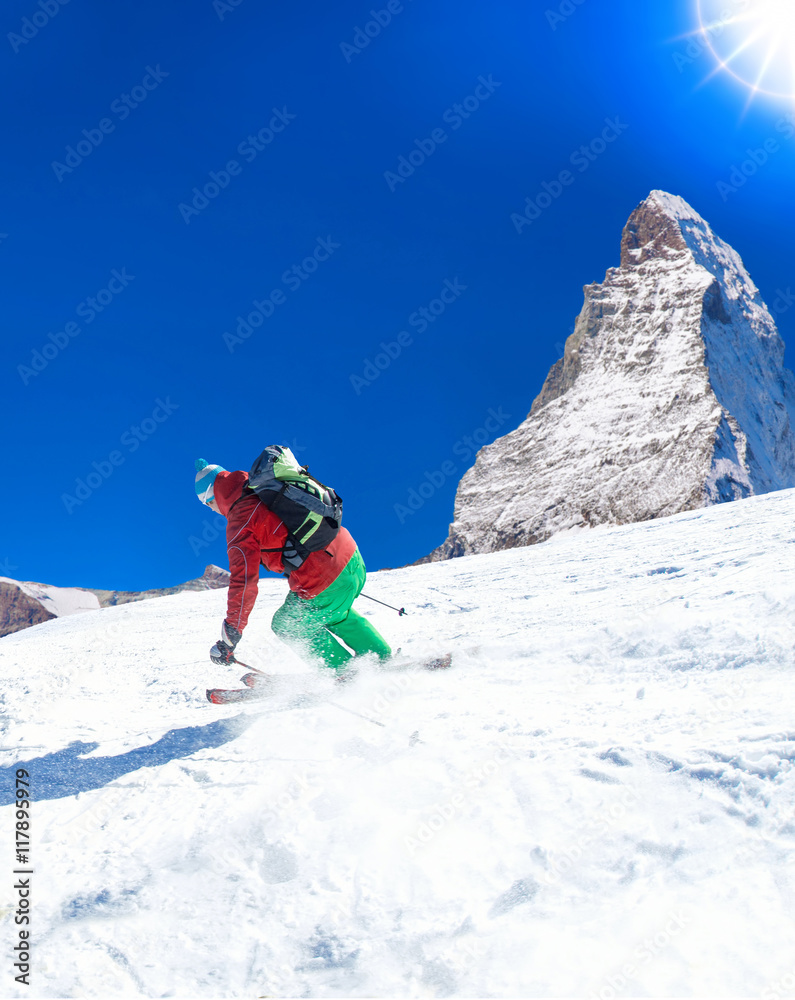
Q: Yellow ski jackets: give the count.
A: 0